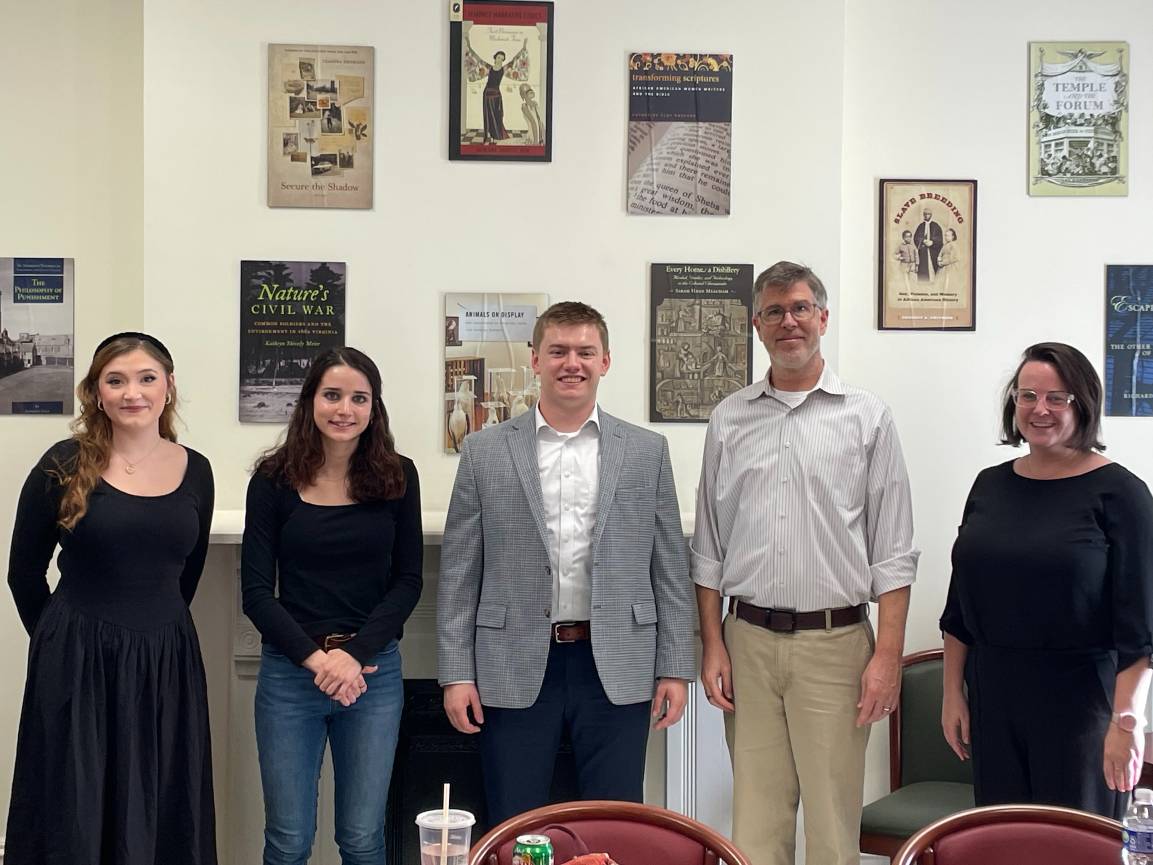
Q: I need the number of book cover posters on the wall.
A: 10